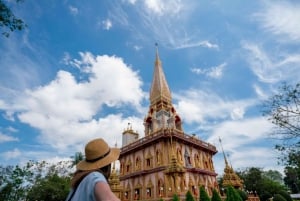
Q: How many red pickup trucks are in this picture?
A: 0